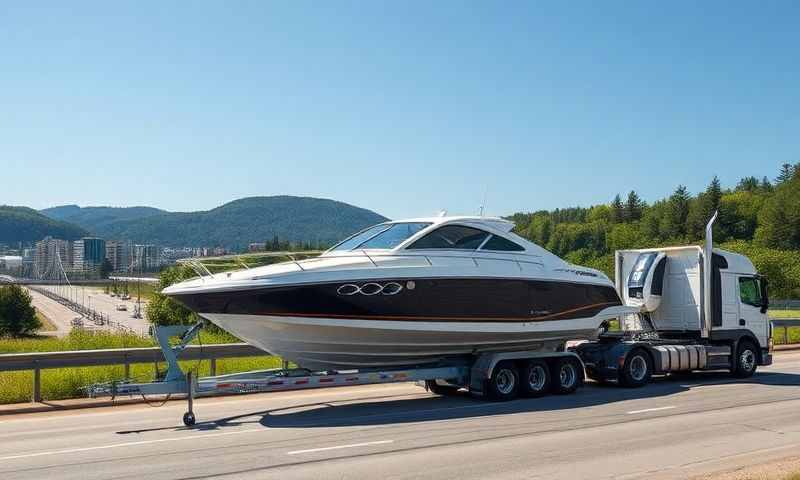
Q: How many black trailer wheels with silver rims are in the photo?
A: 3